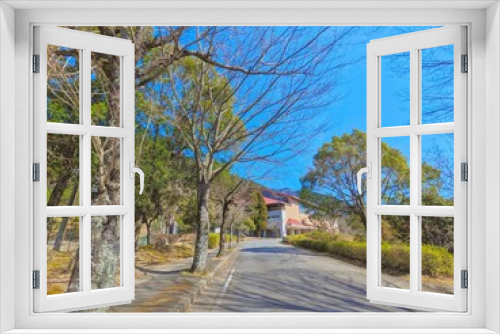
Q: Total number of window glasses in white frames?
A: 12